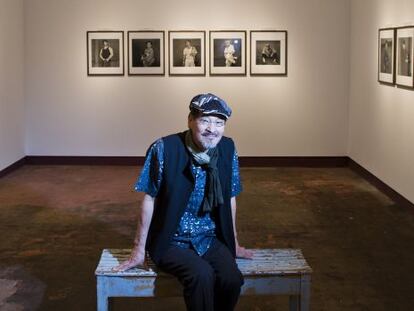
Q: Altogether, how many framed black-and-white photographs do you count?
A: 7